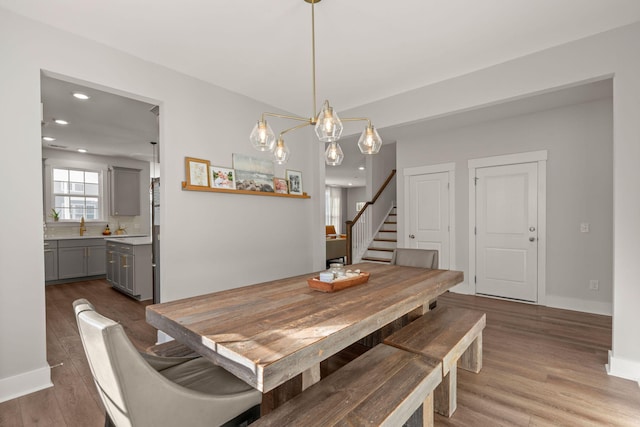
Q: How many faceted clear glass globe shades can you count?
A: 5